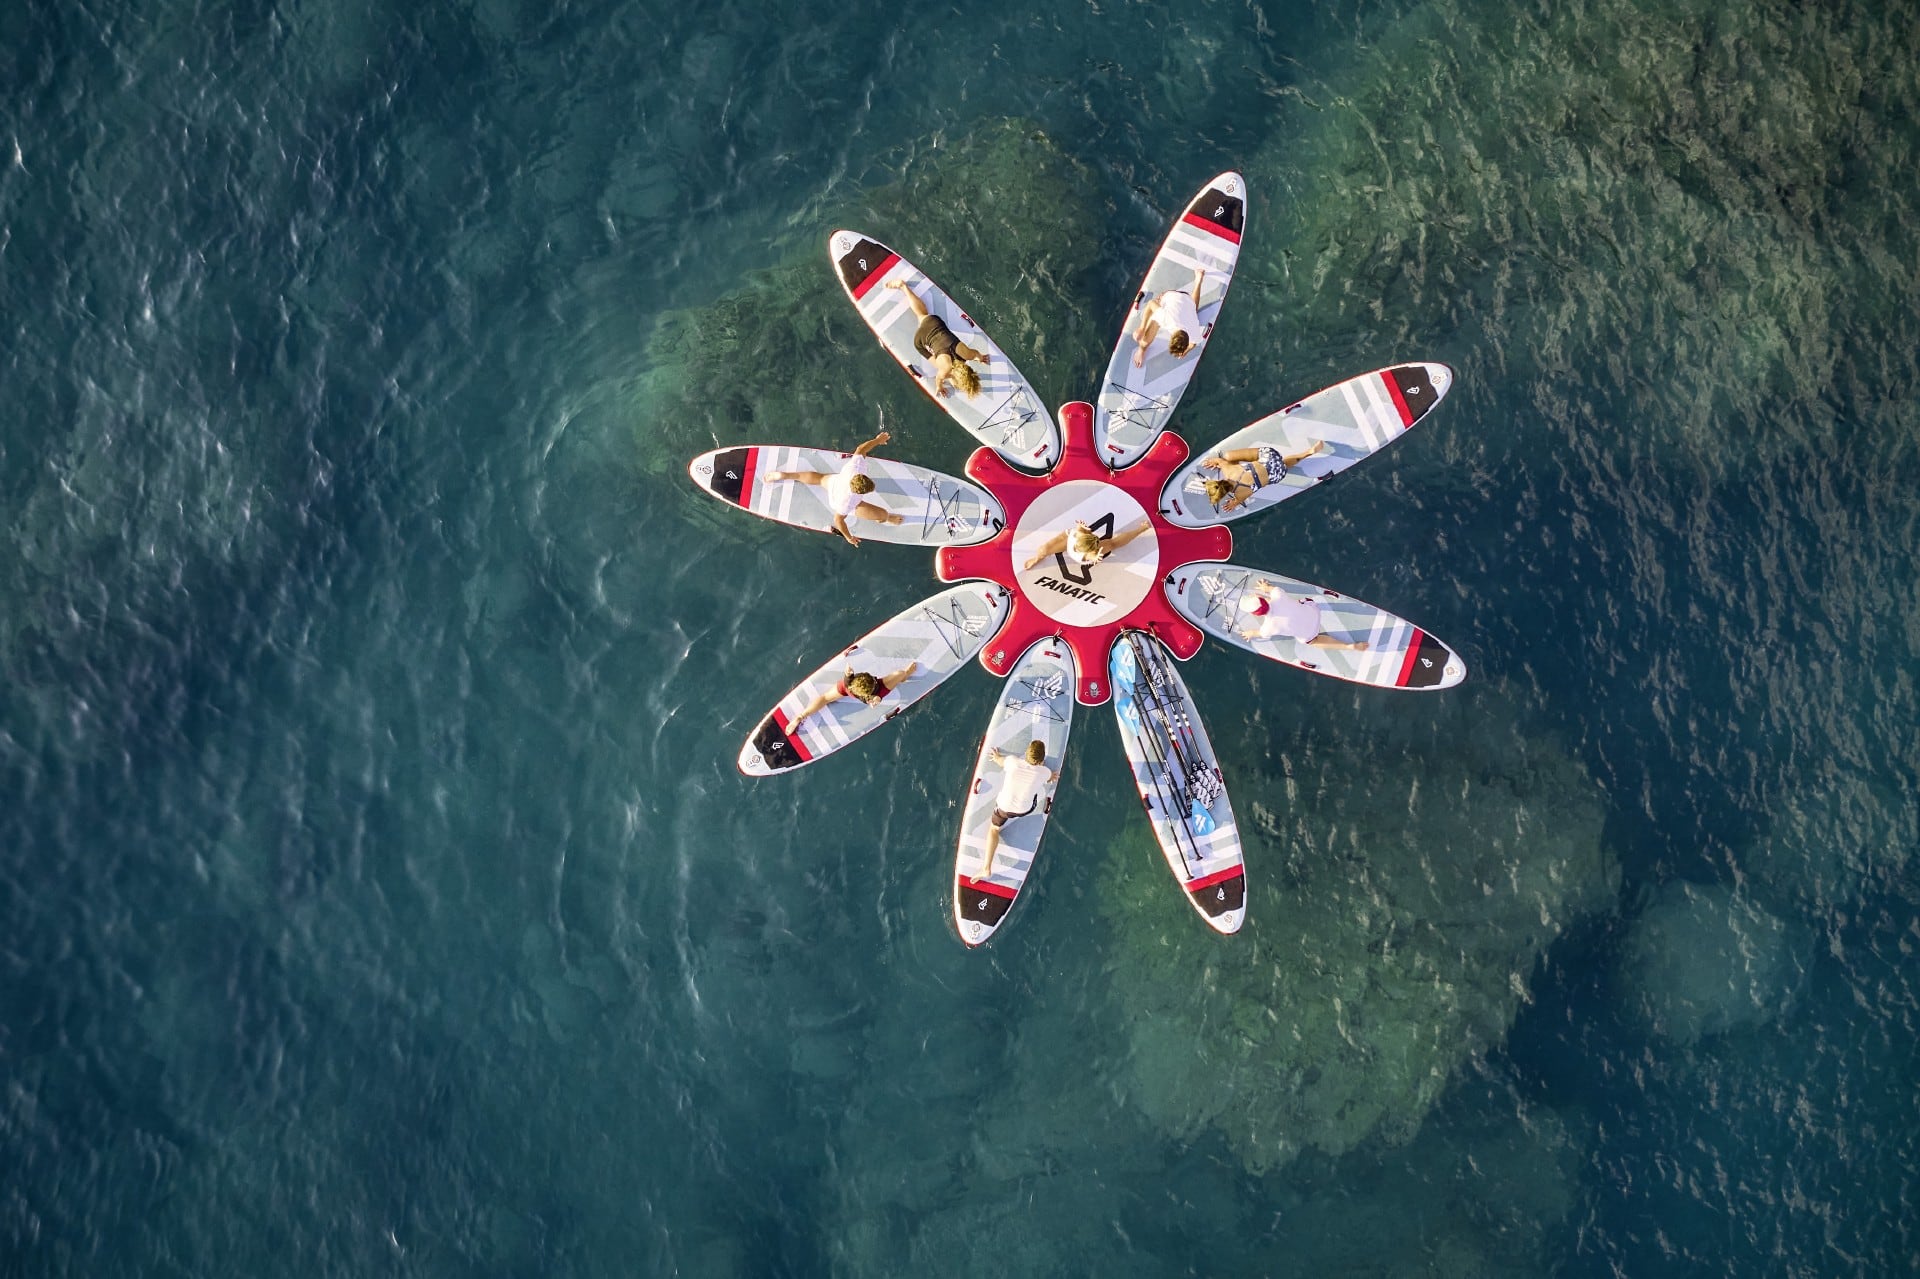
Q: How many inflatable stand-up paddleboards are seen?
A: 8